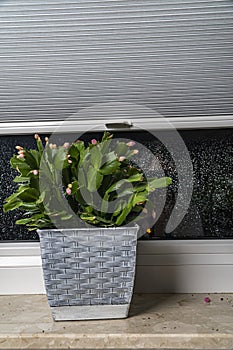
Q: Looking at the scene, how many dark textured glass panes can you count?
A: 1